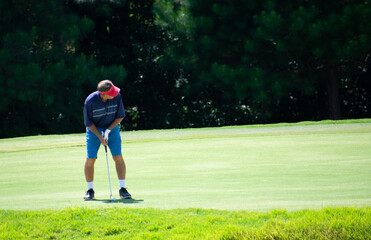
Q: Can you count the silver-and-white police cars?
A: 0